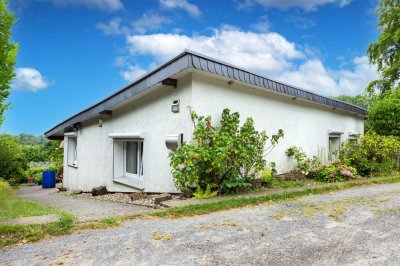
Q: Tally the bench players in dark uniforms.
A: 0